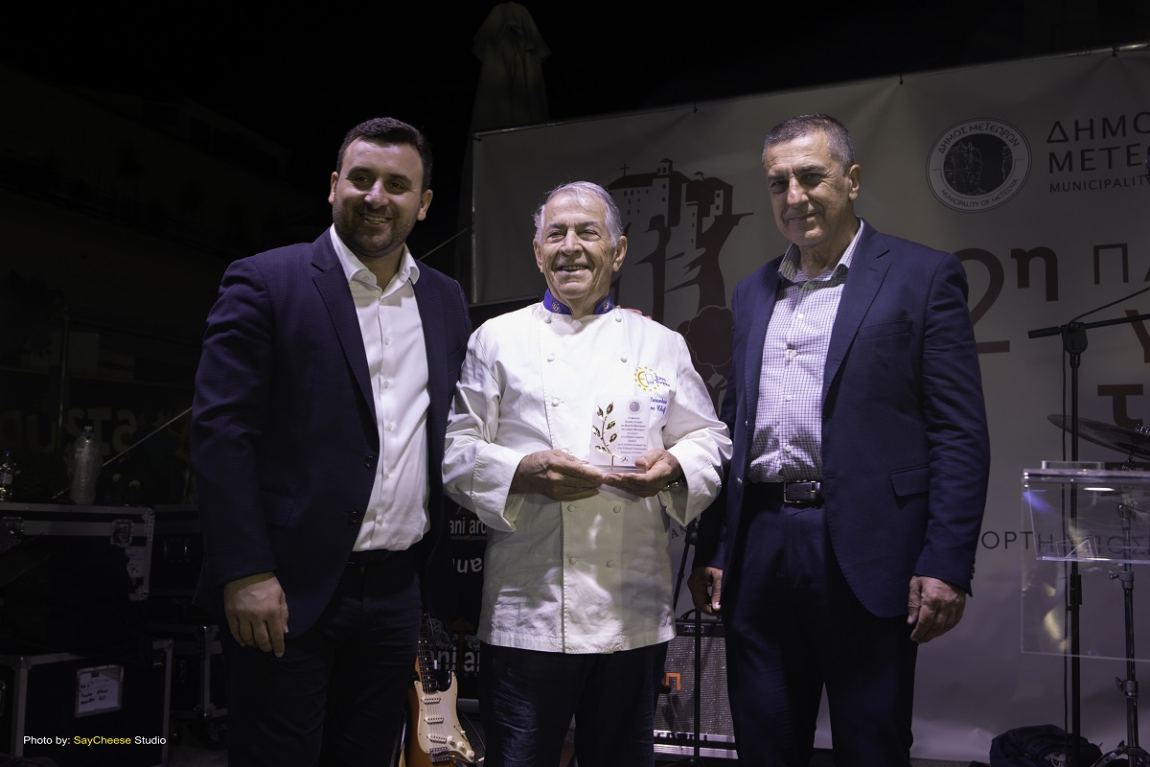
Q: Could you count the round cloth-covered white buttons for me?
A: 9